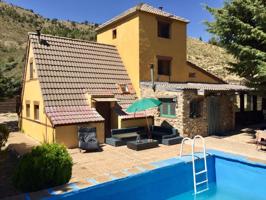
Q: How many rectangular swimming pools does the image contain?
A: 1